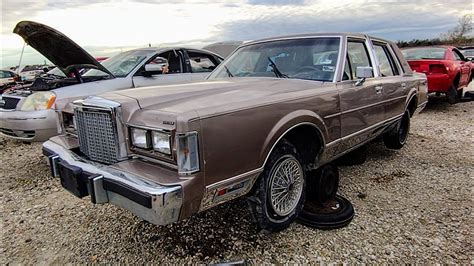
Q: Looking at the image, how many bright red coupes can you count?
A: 1